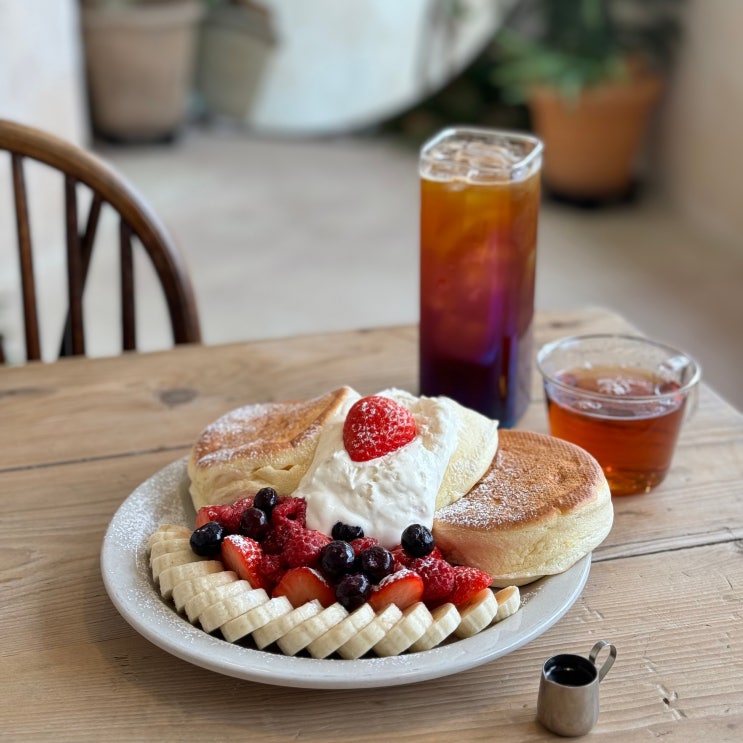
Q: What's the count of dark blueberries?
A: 8